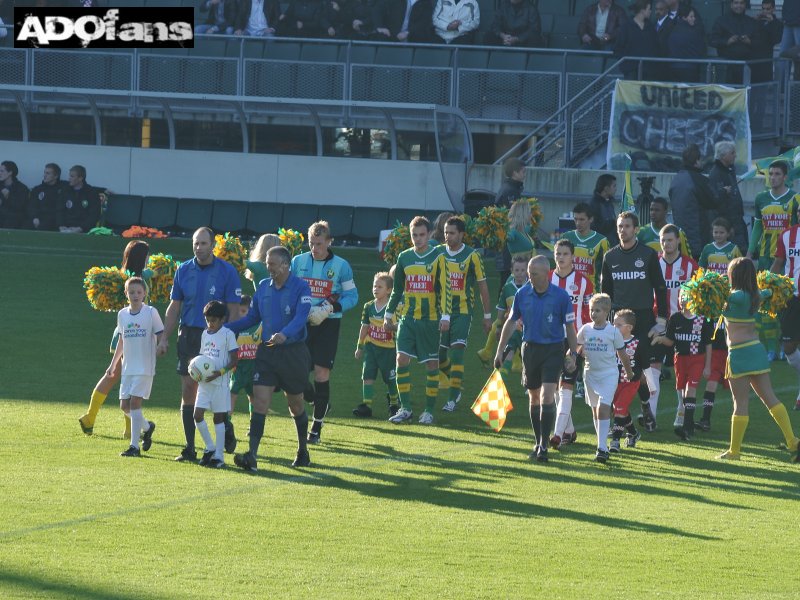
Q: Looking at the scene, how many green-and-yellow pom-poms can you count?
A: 10